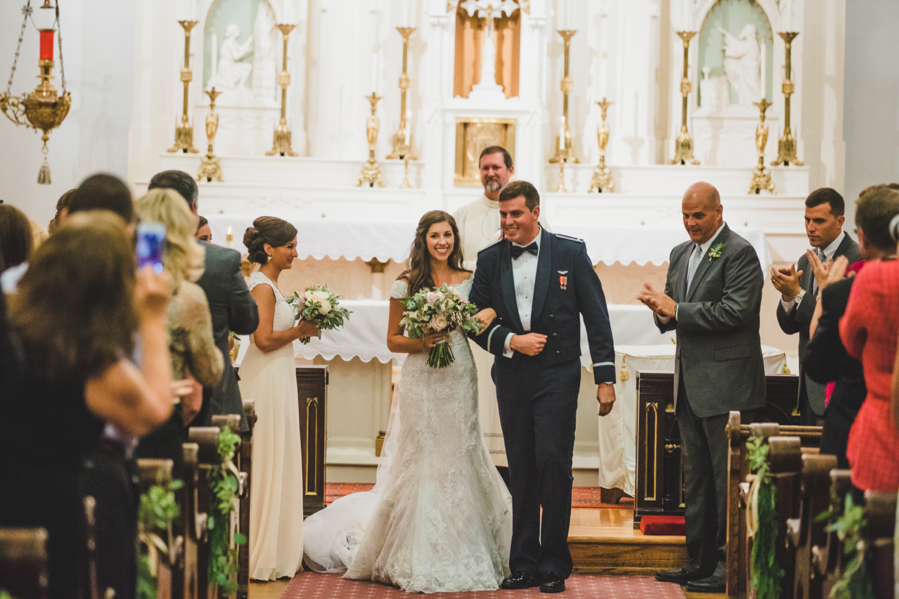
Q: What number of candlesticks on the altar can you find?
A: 12